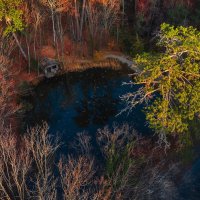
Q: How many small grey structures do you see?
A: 1